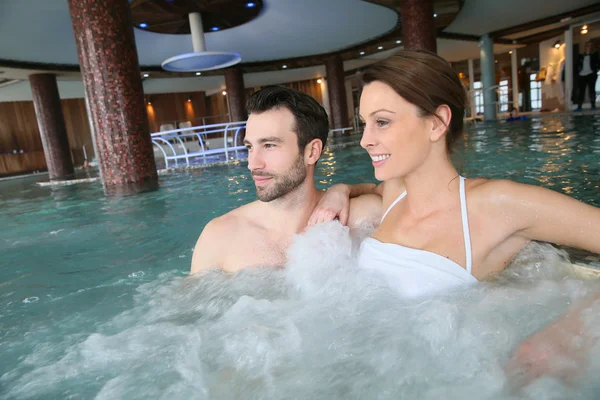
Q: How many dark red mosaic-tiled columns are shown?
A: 5